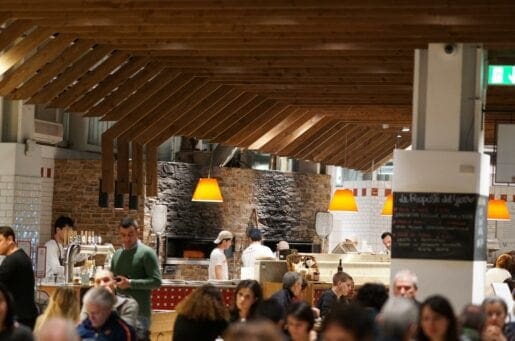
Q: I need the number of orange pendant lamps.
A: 4